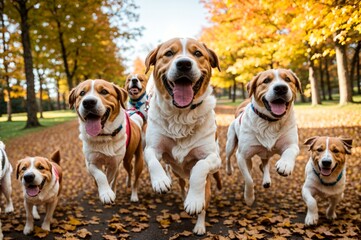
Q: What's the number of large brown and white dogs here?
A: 3